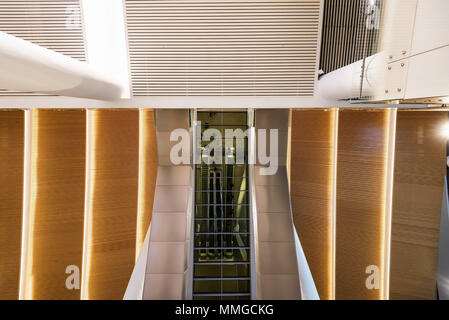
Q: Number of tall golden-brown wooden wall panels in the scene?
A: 6